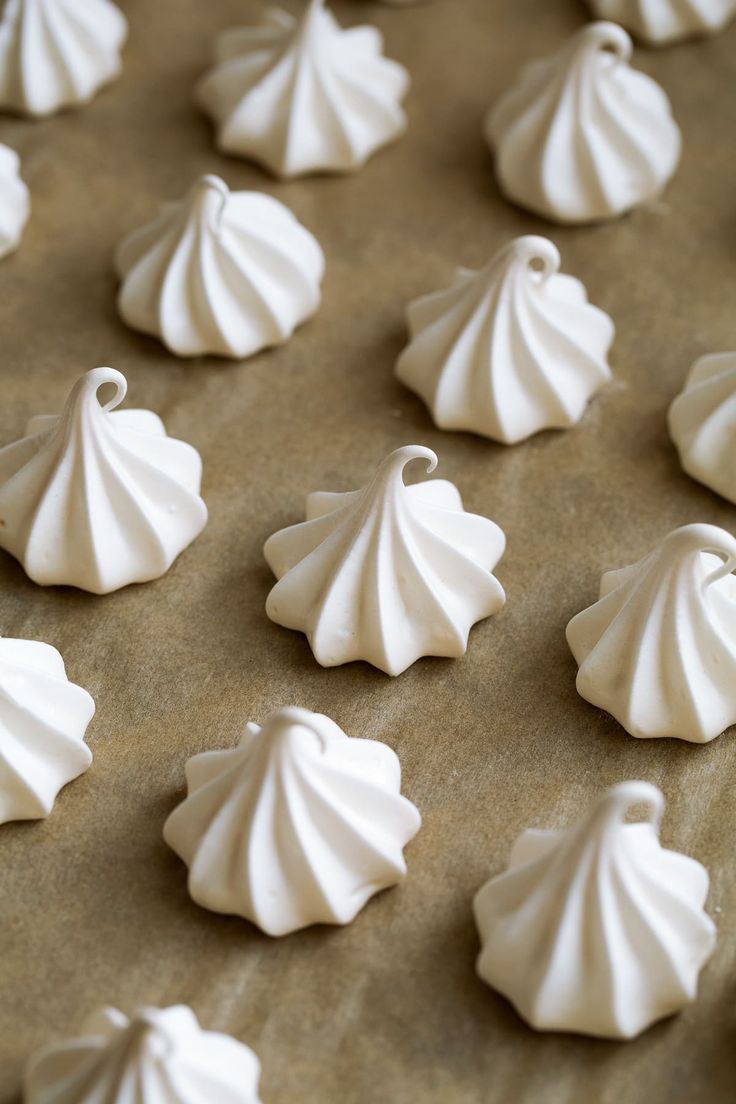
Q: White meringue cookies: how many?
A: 15